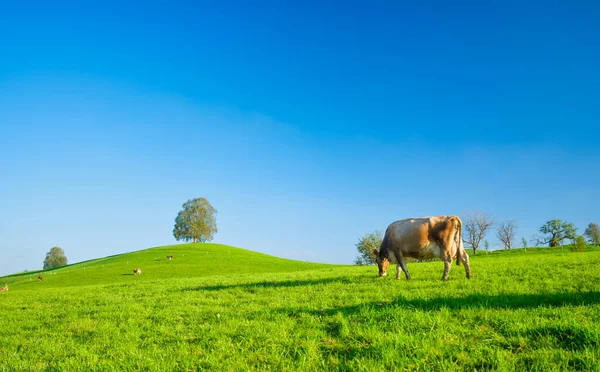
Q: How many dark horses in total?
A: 0